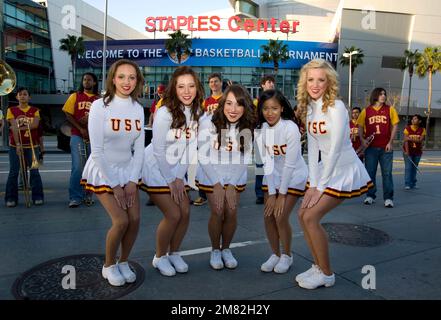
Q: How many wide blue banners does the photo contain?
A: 1